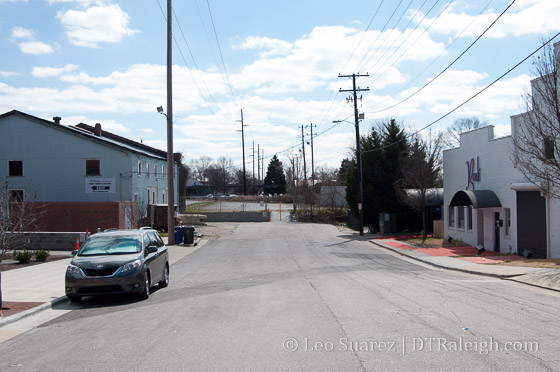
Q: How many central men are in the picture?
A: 0